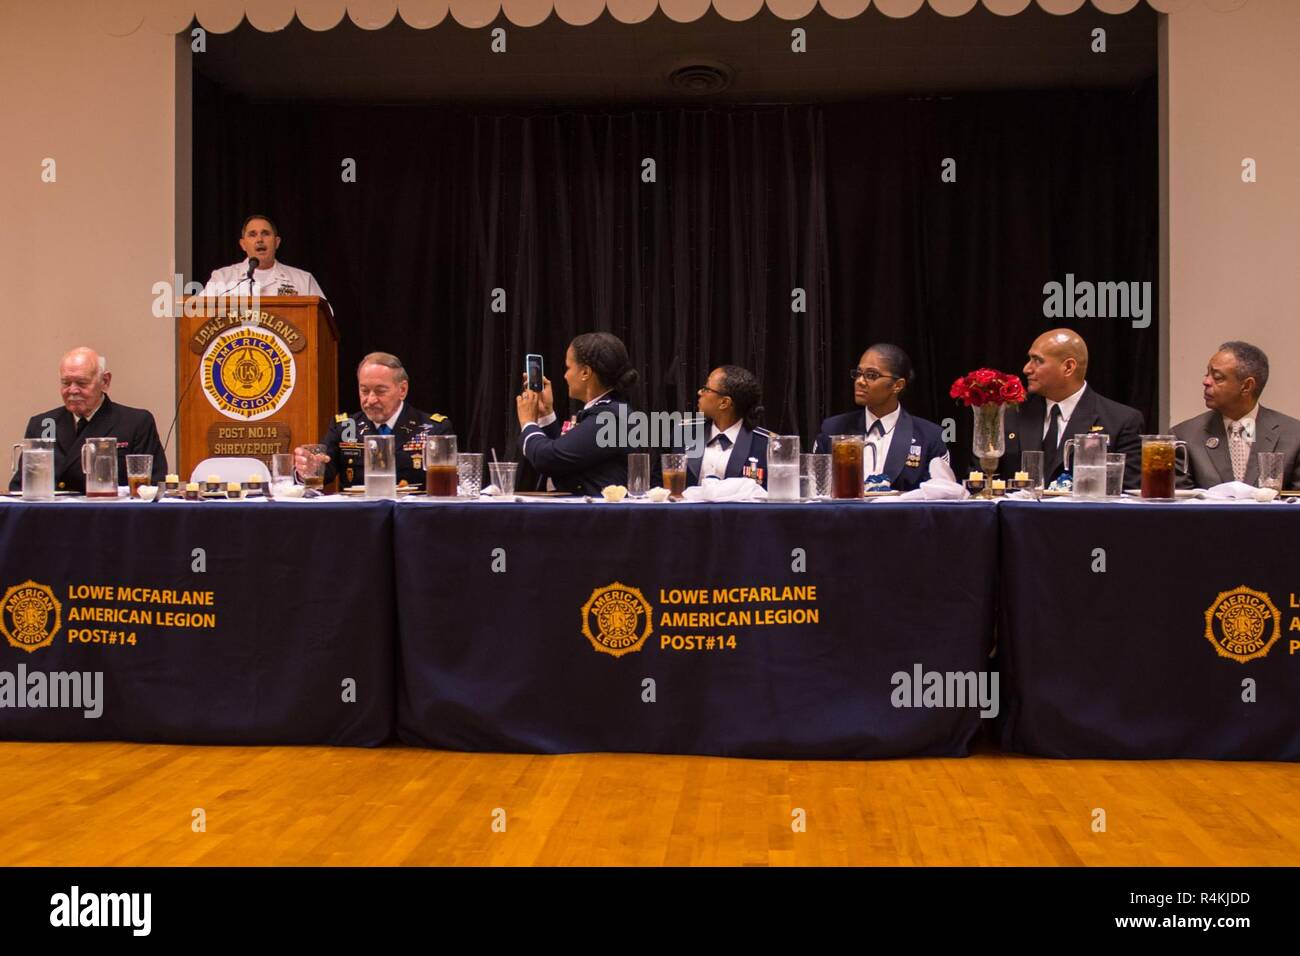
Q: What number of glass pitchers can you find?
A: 8